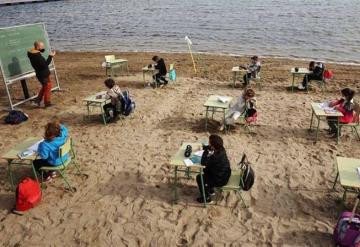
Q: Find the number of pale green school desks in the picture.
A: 10